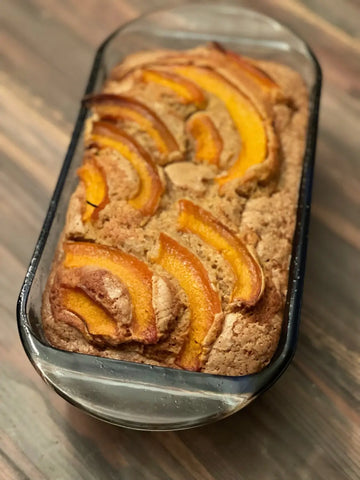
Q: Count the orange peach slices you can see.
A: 11